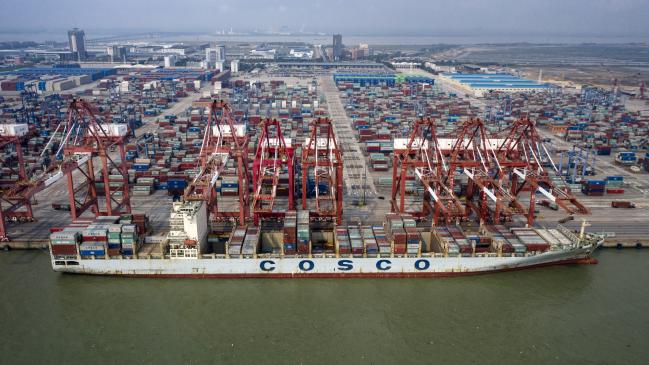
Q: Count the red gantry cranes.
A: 8